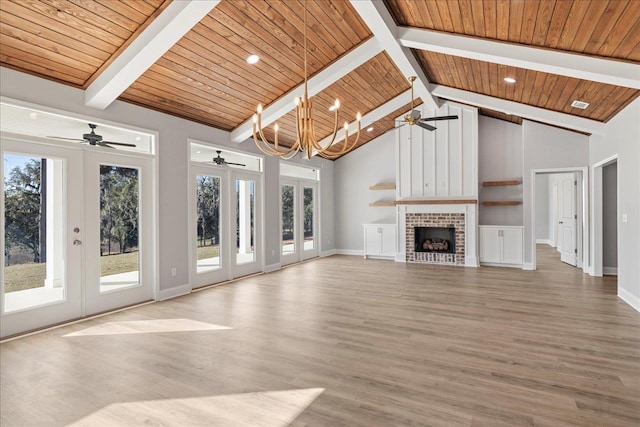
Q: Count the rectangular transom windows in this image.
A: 3